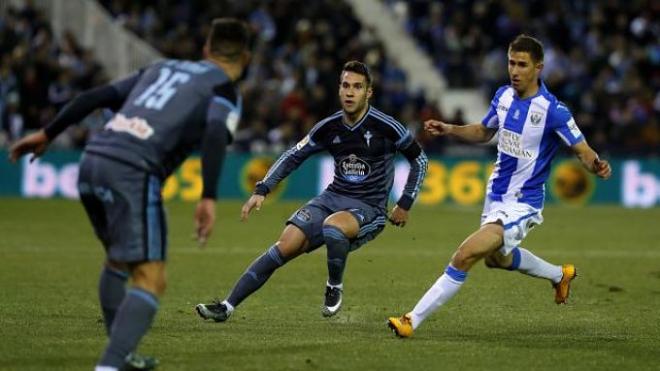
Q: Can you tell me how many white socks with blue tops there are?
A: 2